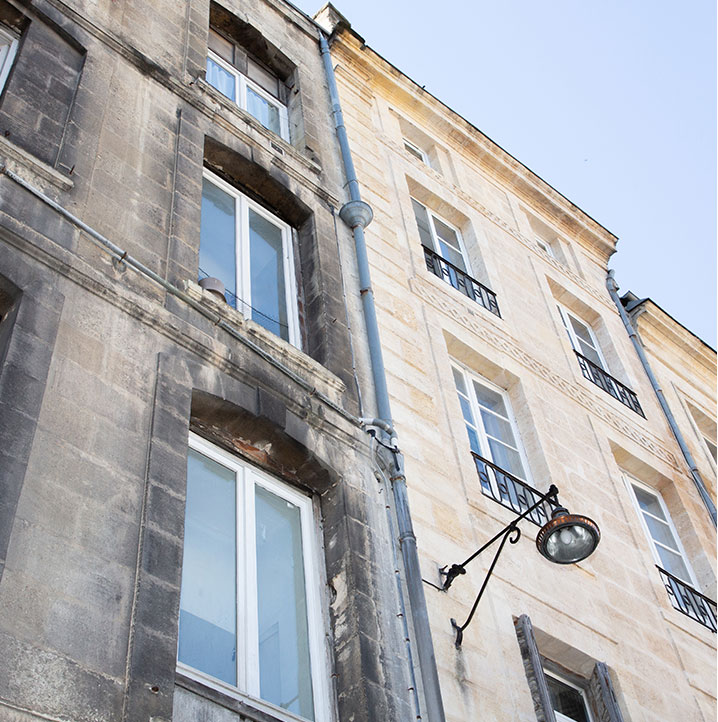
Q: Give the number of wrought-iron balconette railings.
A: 4